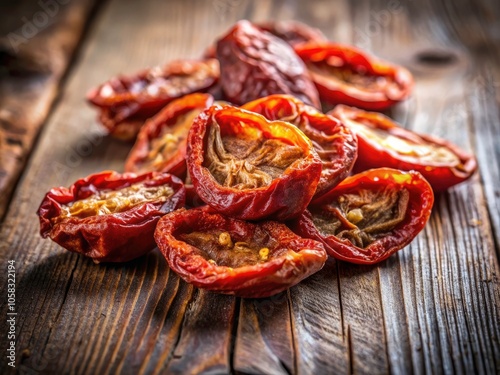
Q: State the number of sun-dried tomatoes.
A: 11